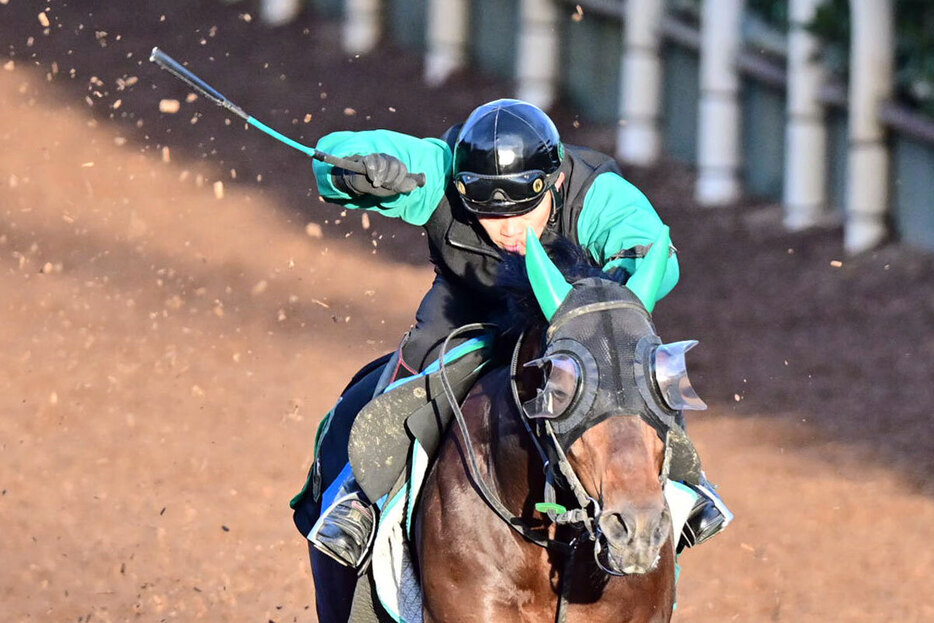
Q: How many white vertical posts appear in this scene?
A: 8